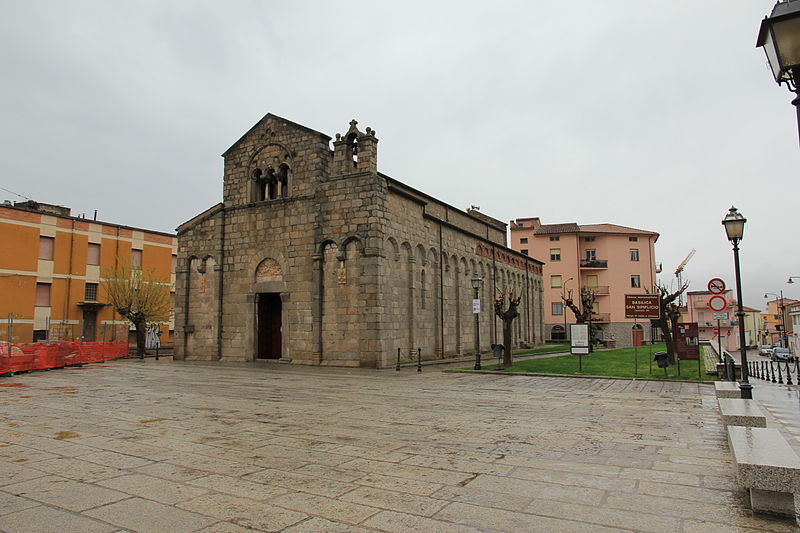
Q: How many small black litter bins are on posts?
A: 2